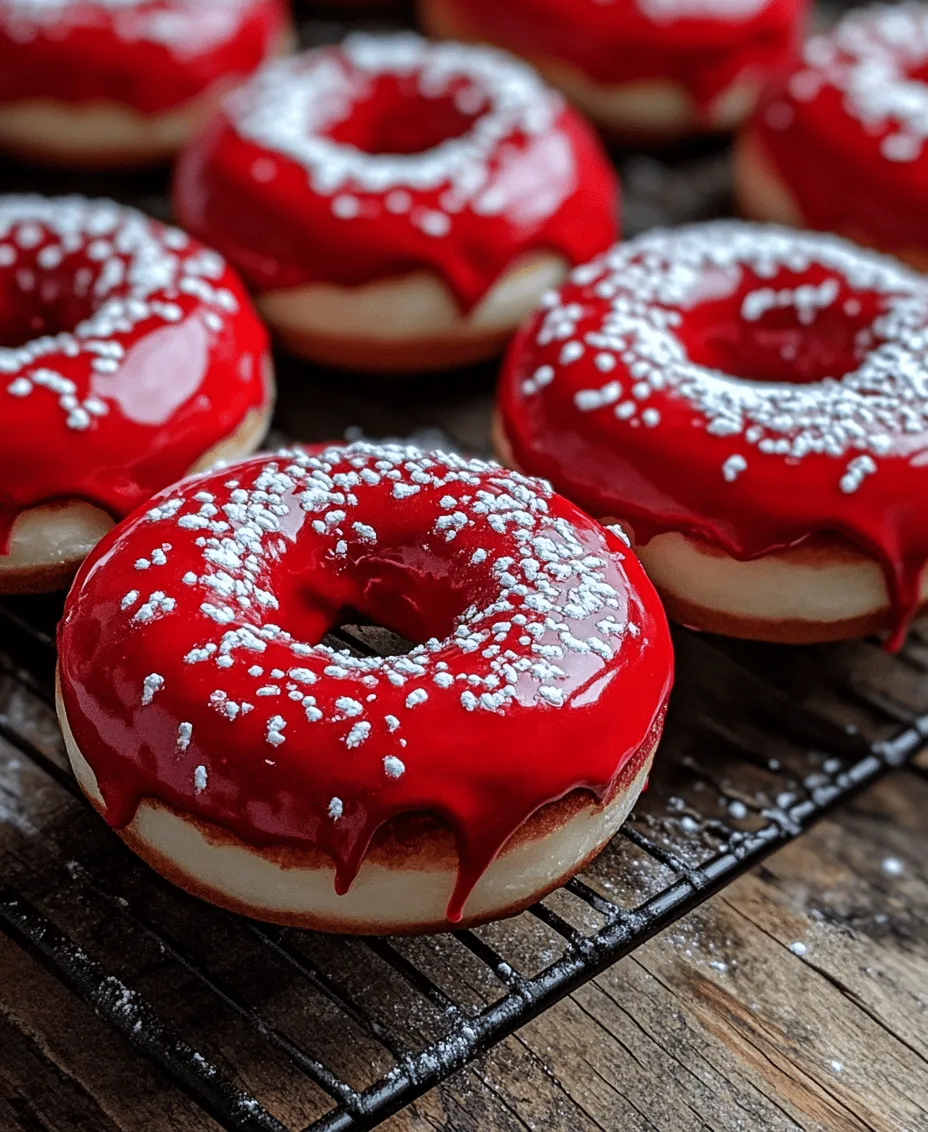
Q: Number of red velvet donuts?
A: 7